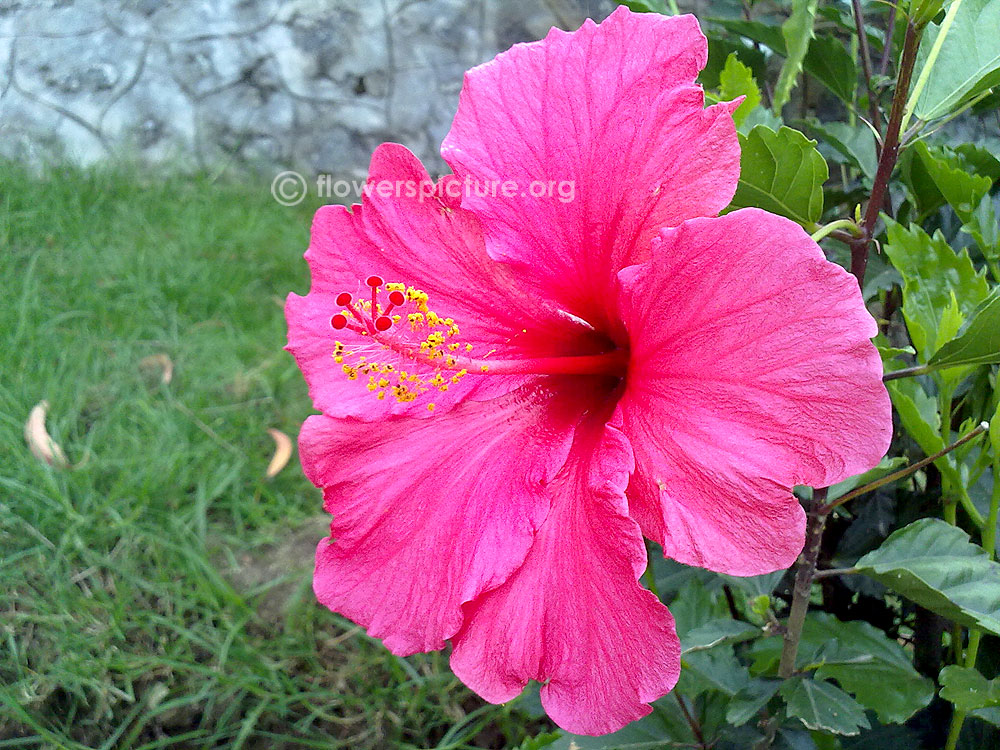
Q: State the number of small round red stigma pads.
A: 5